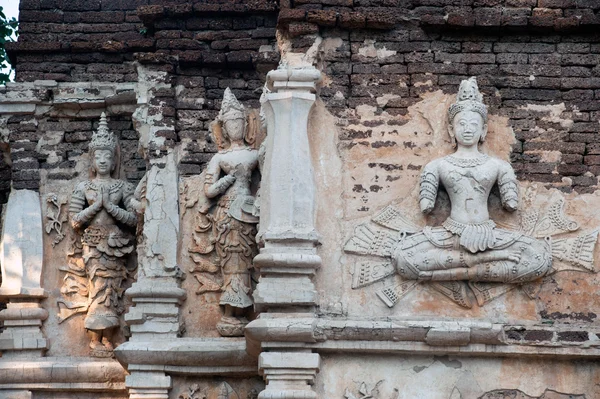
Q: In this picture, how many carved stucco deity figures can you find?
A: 3